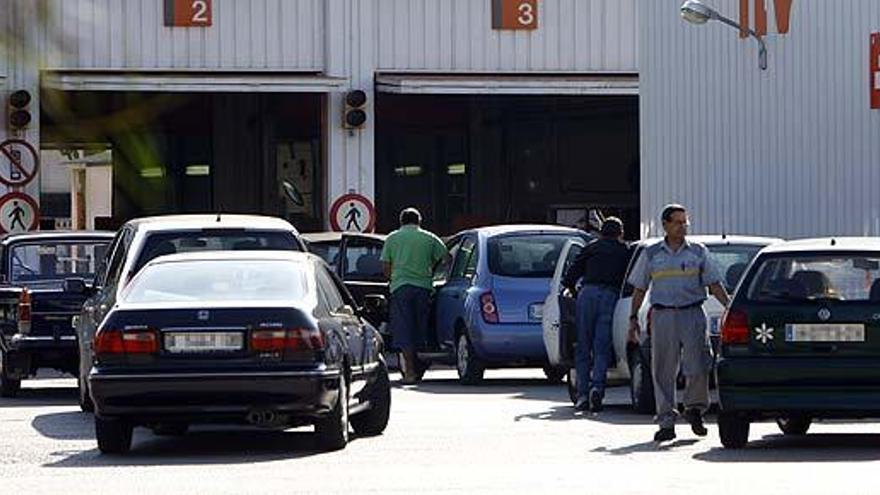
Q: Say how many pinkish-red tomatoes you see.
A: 0